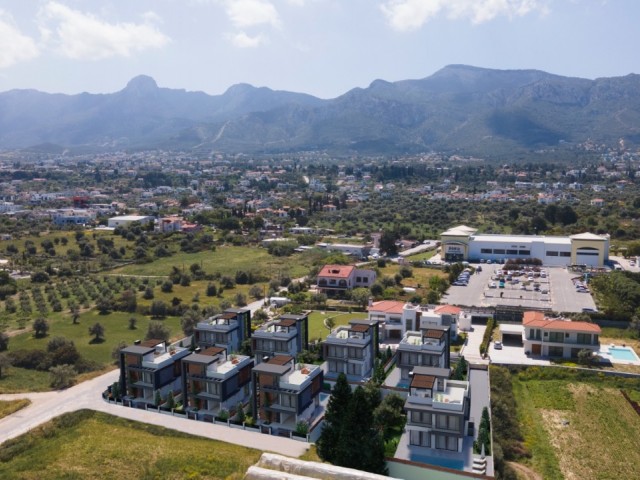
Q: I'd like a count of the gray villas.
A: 8